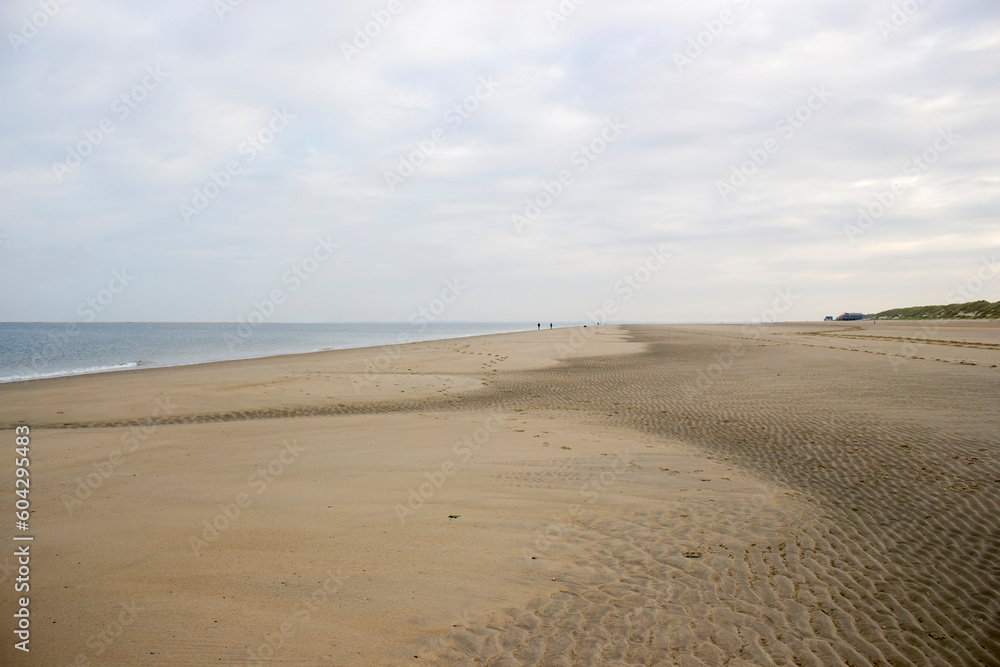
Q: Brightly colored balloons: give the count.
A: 0